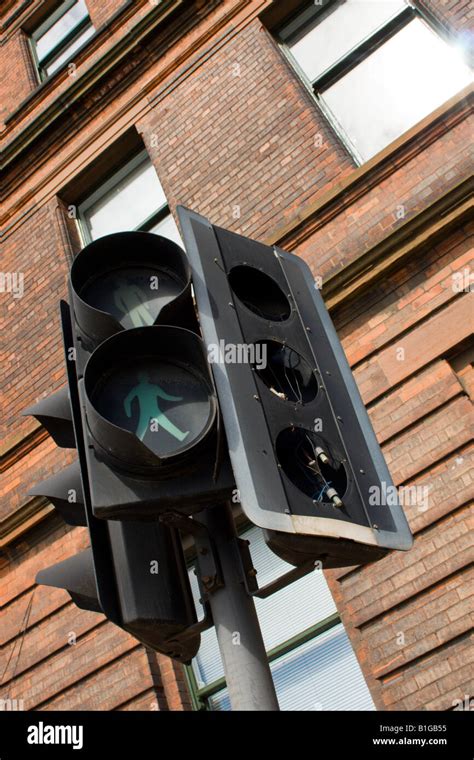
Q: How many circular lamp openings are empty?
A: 3